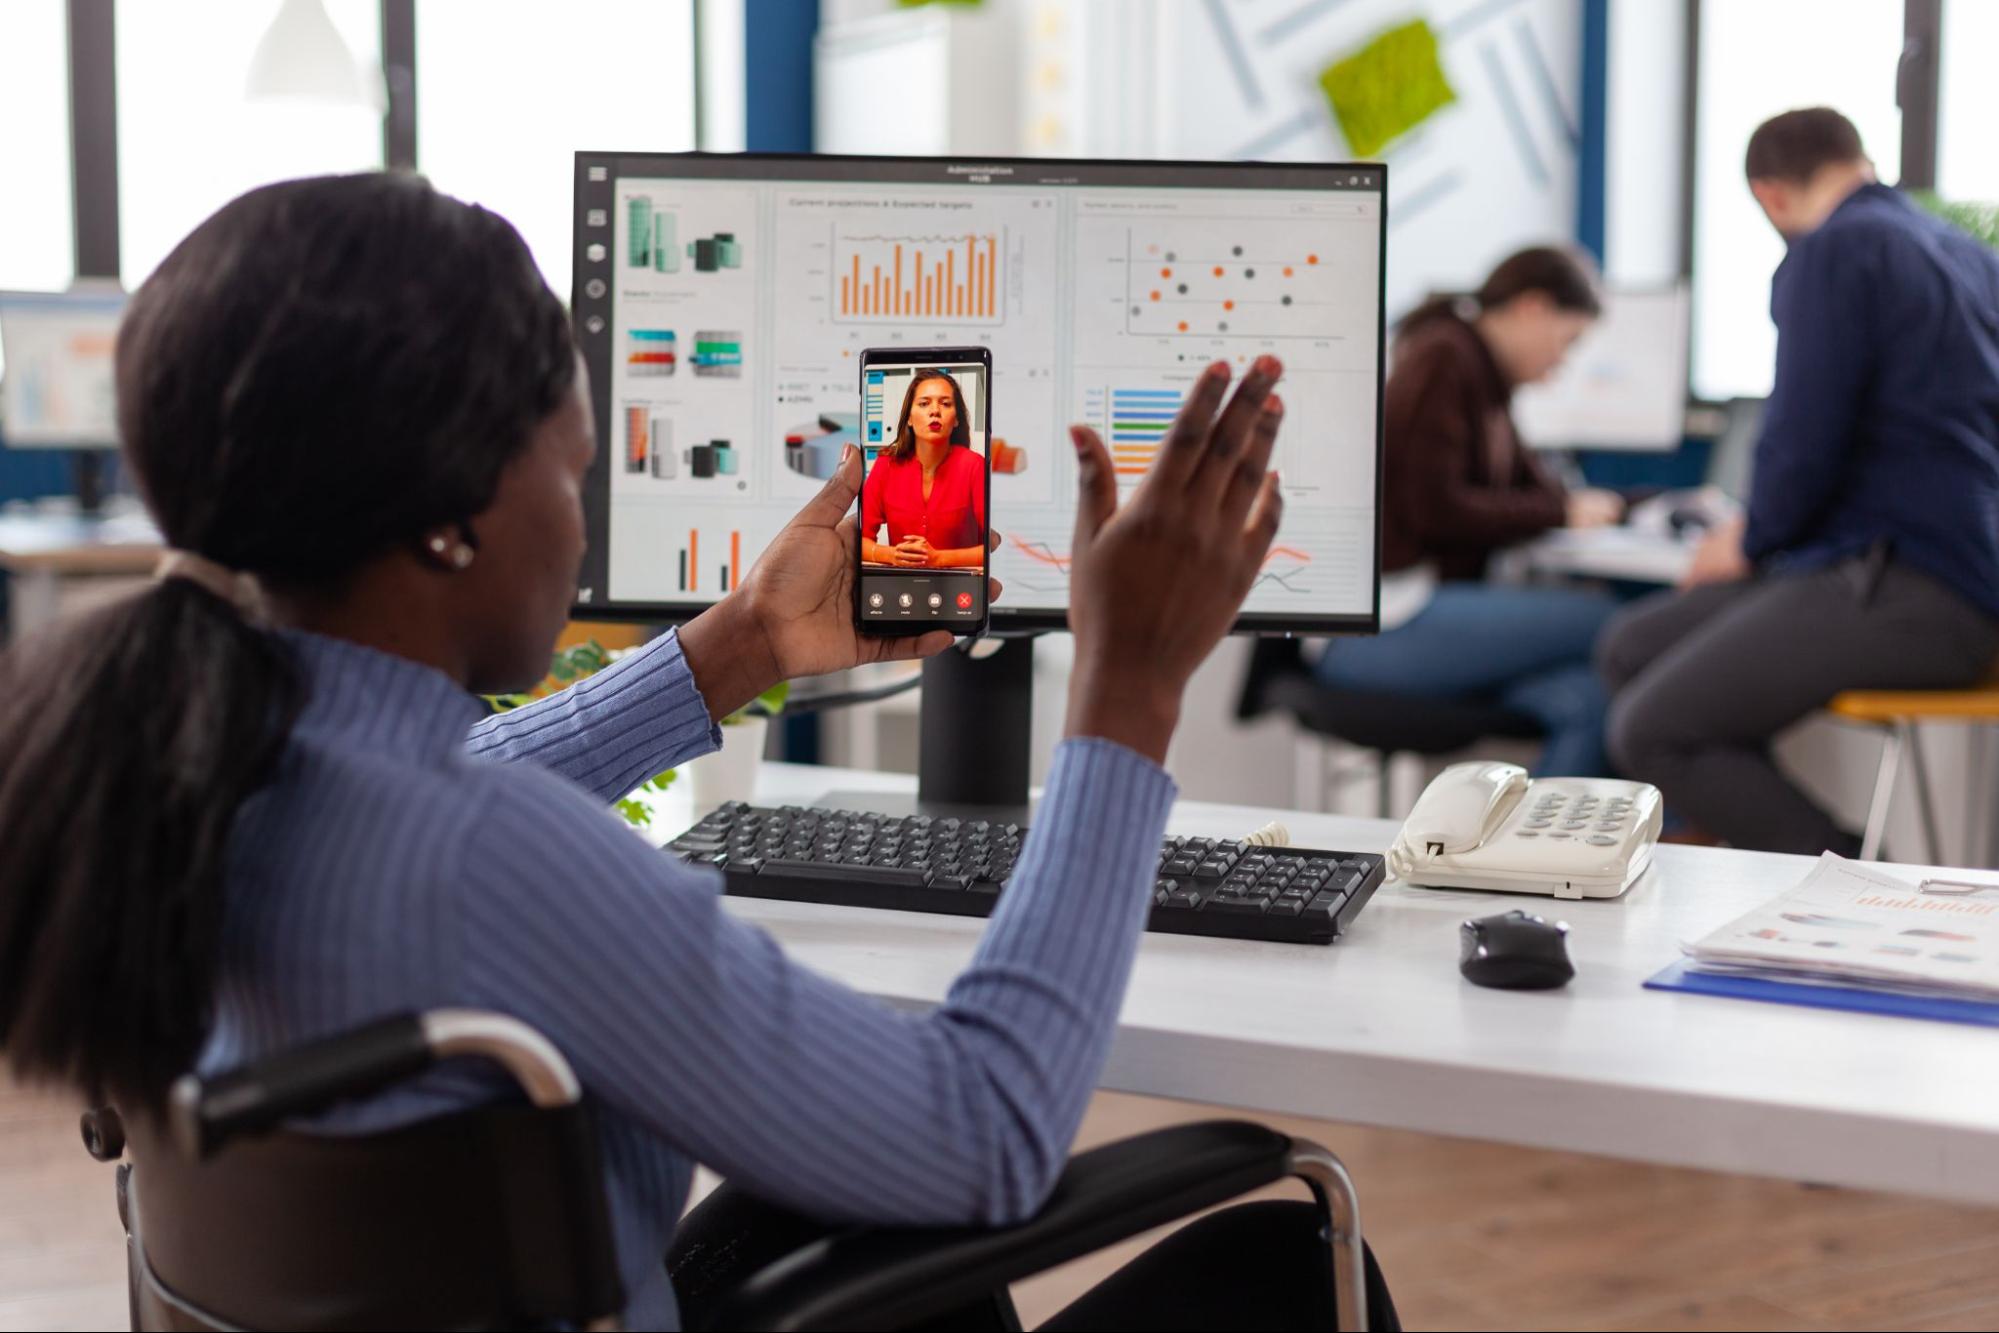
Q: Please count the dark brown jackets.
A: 1